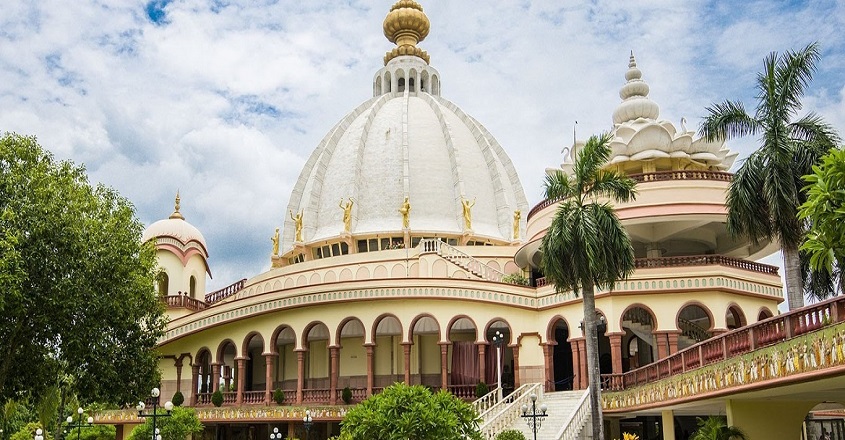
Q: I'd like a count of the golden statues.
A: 6